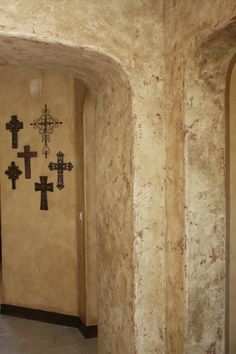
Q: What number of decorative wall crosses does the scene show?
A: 6